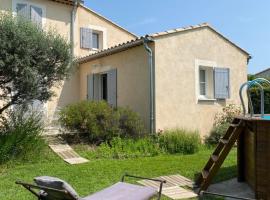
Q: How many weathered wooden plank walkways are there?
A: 2